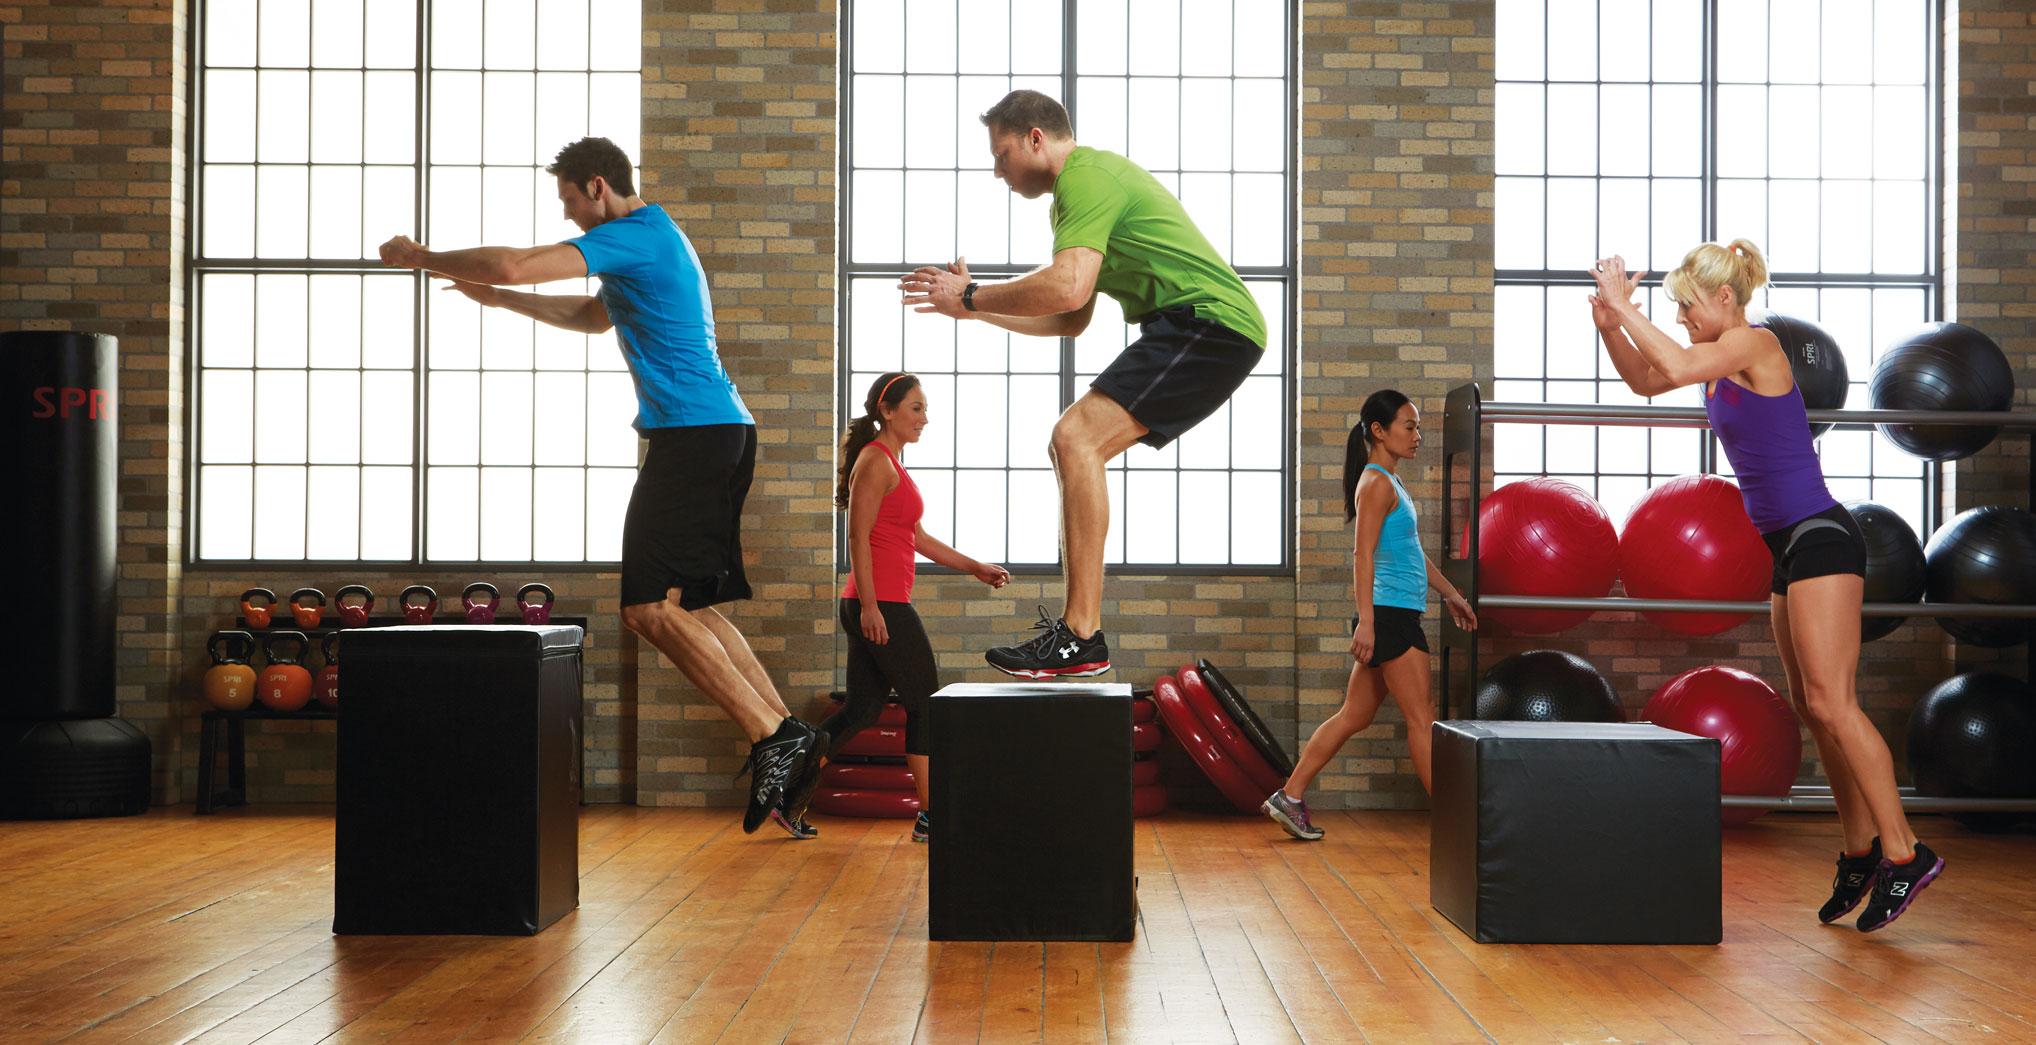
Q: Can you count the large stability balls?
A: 9